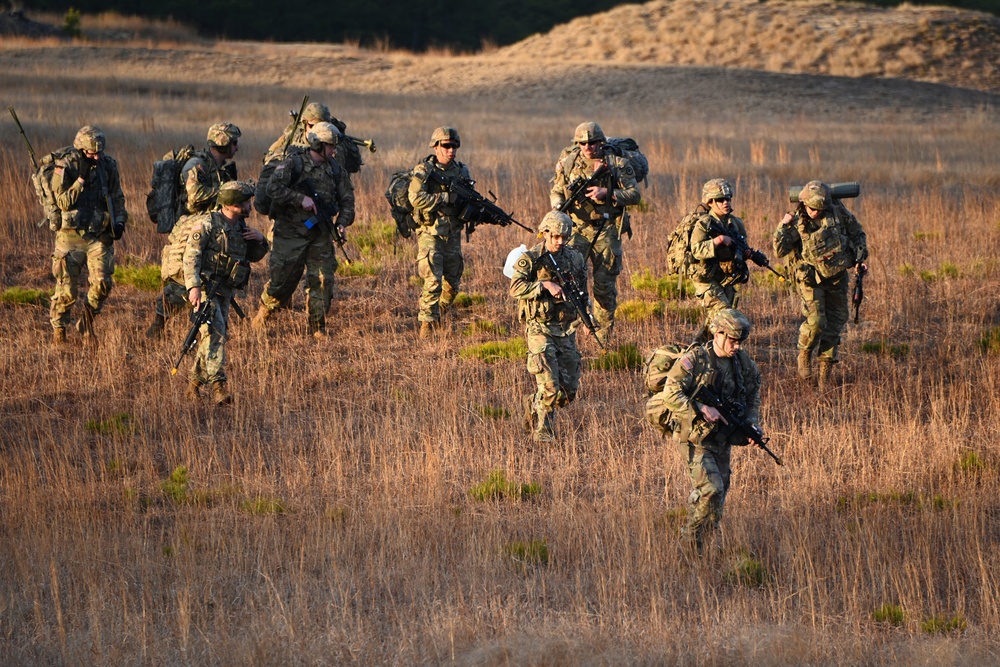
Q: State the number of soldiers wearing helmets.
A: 11